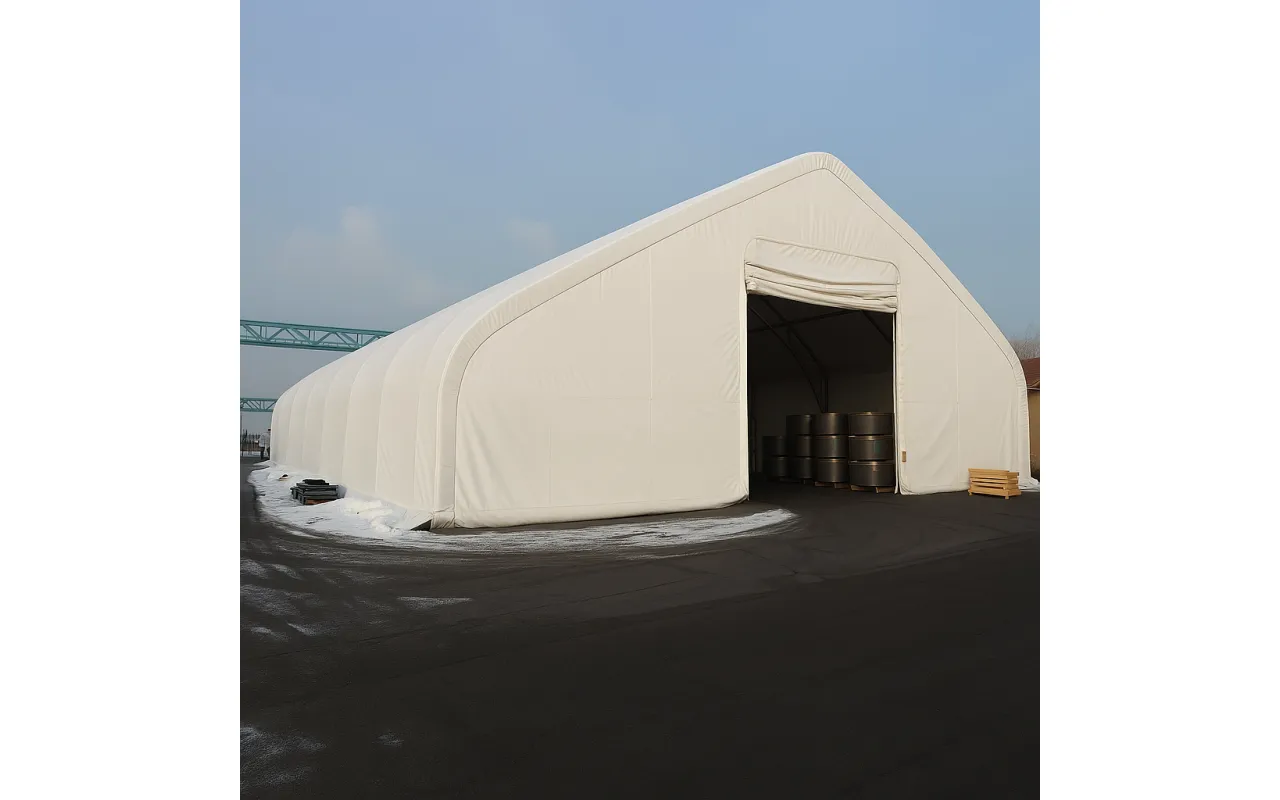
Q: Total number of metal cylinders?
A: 11